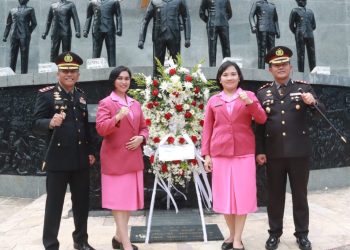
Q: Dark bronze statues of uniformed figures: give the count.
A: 7